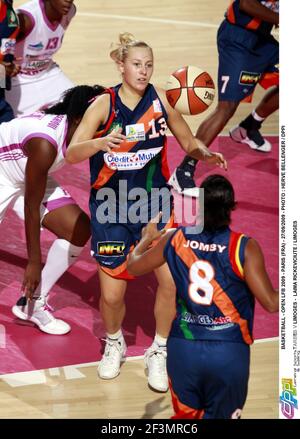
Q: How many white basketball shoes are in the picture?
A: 3